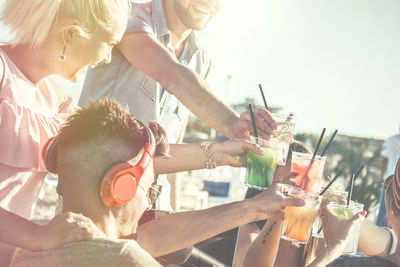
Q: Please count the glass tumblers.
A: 6